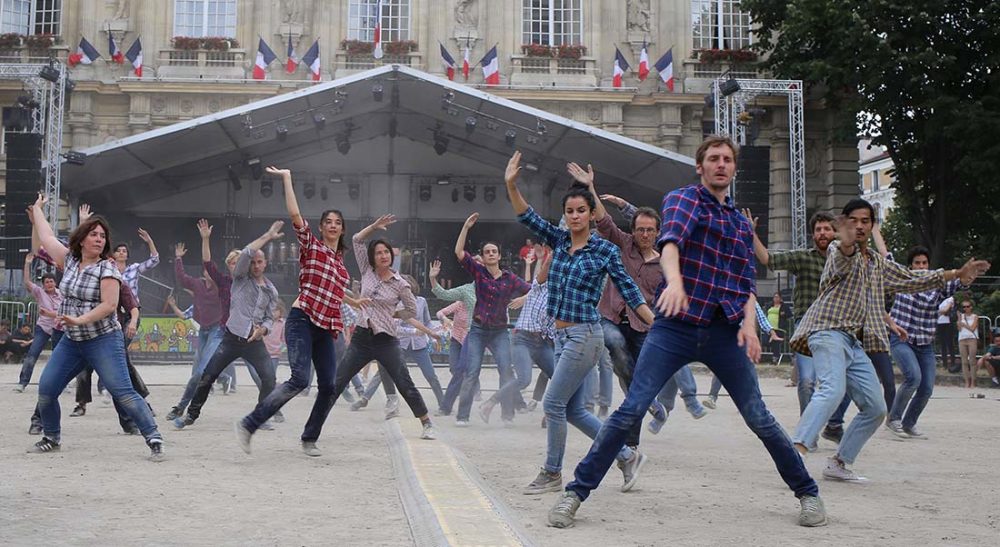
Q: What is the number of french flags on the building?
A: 13